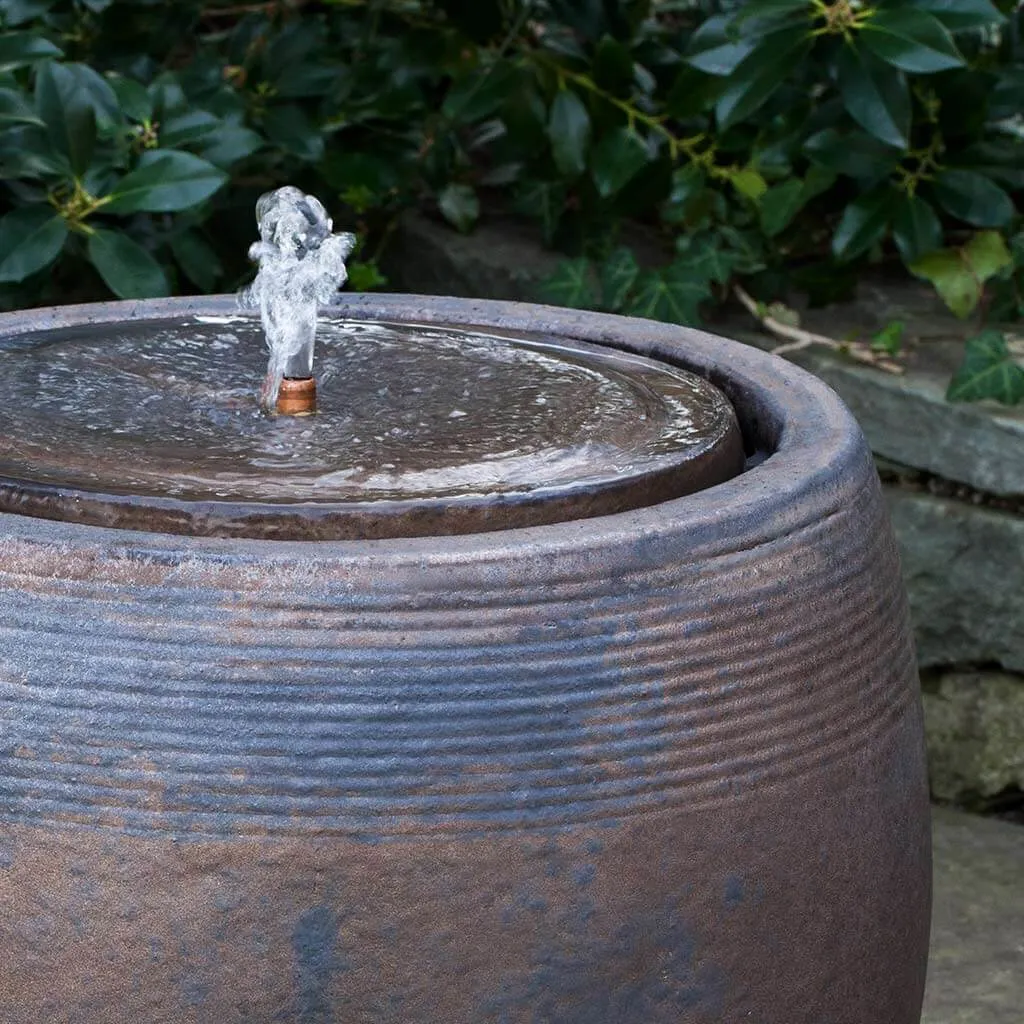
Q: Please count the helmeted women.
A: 0